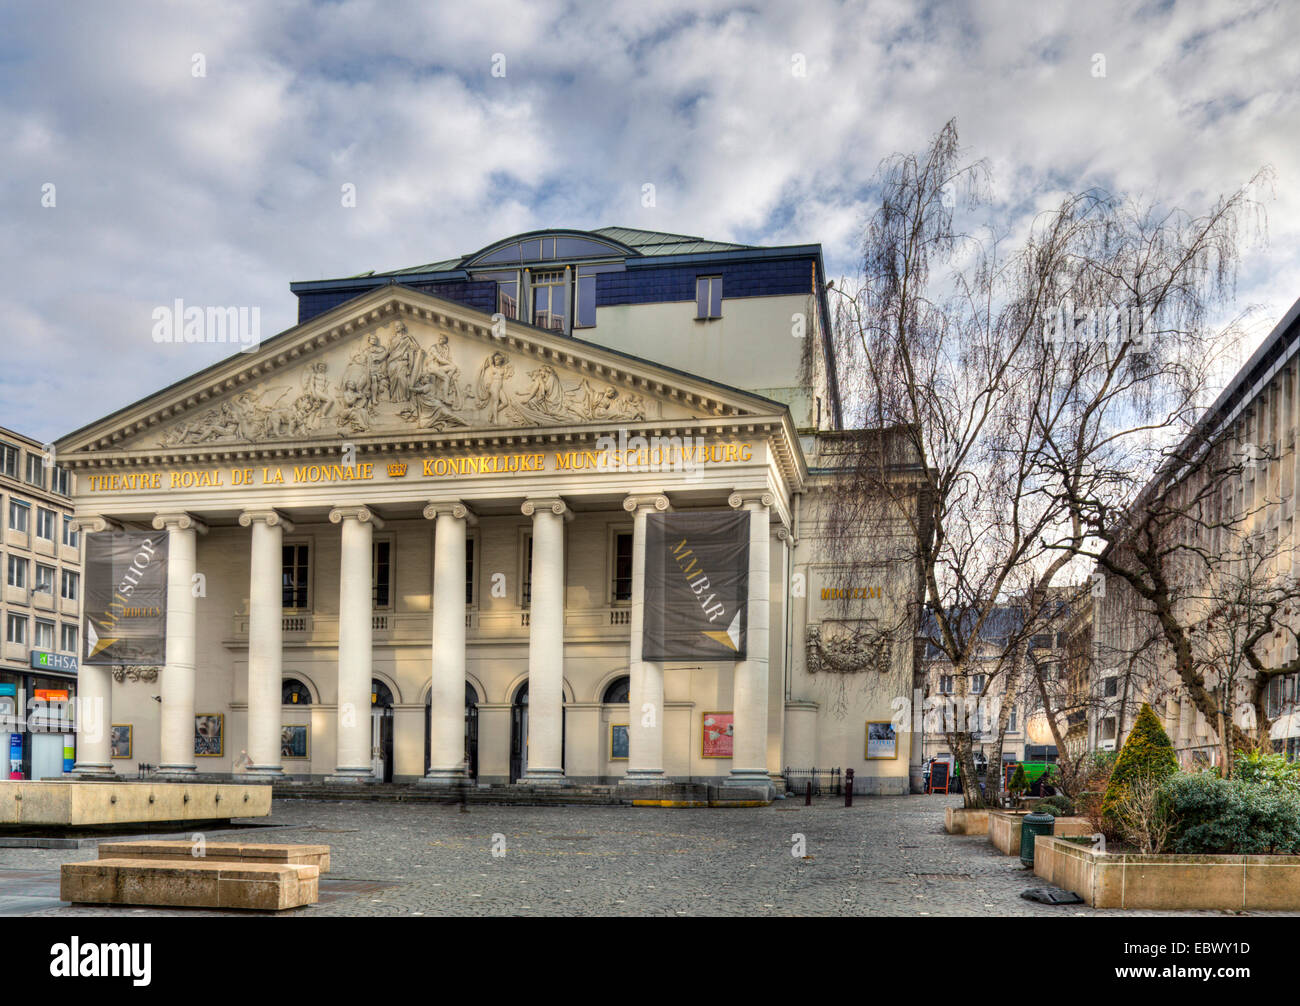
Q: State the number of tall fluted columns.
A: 8